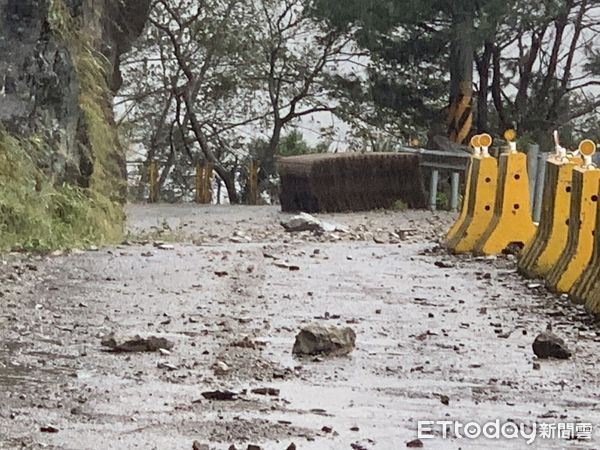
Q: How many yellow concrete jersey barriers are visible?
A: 6